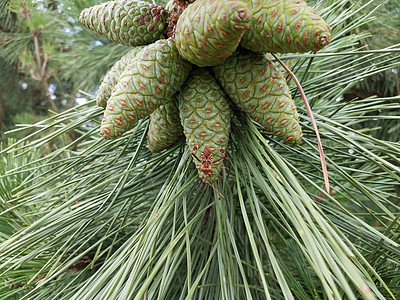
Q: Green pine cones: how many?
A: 8